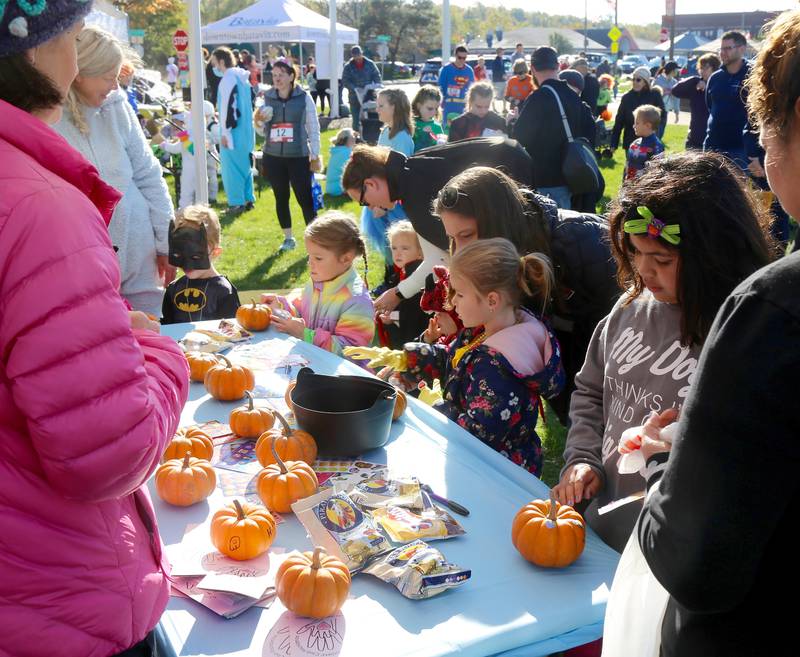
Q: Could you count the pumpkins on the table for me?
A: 13